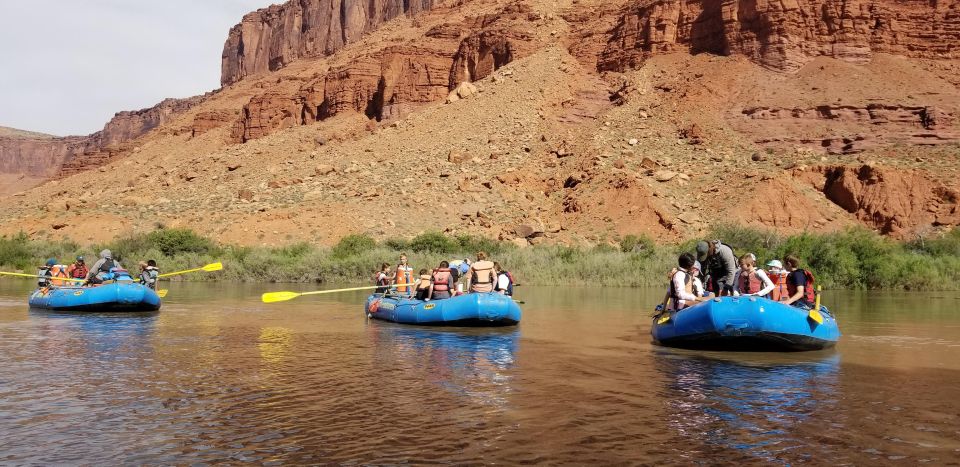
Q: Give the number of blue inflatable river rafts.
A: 3